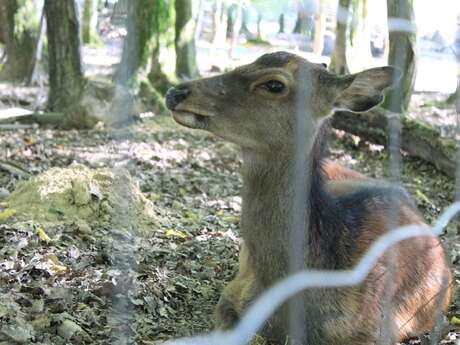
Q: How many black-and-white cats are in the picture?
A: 0